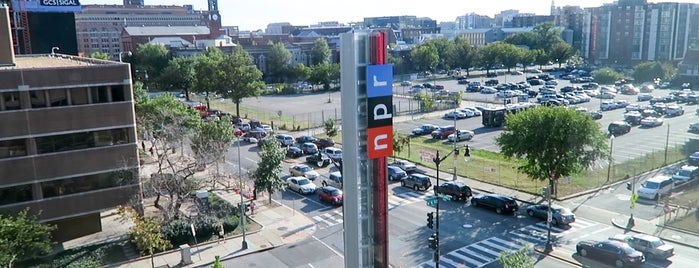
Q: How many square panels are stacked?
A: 3